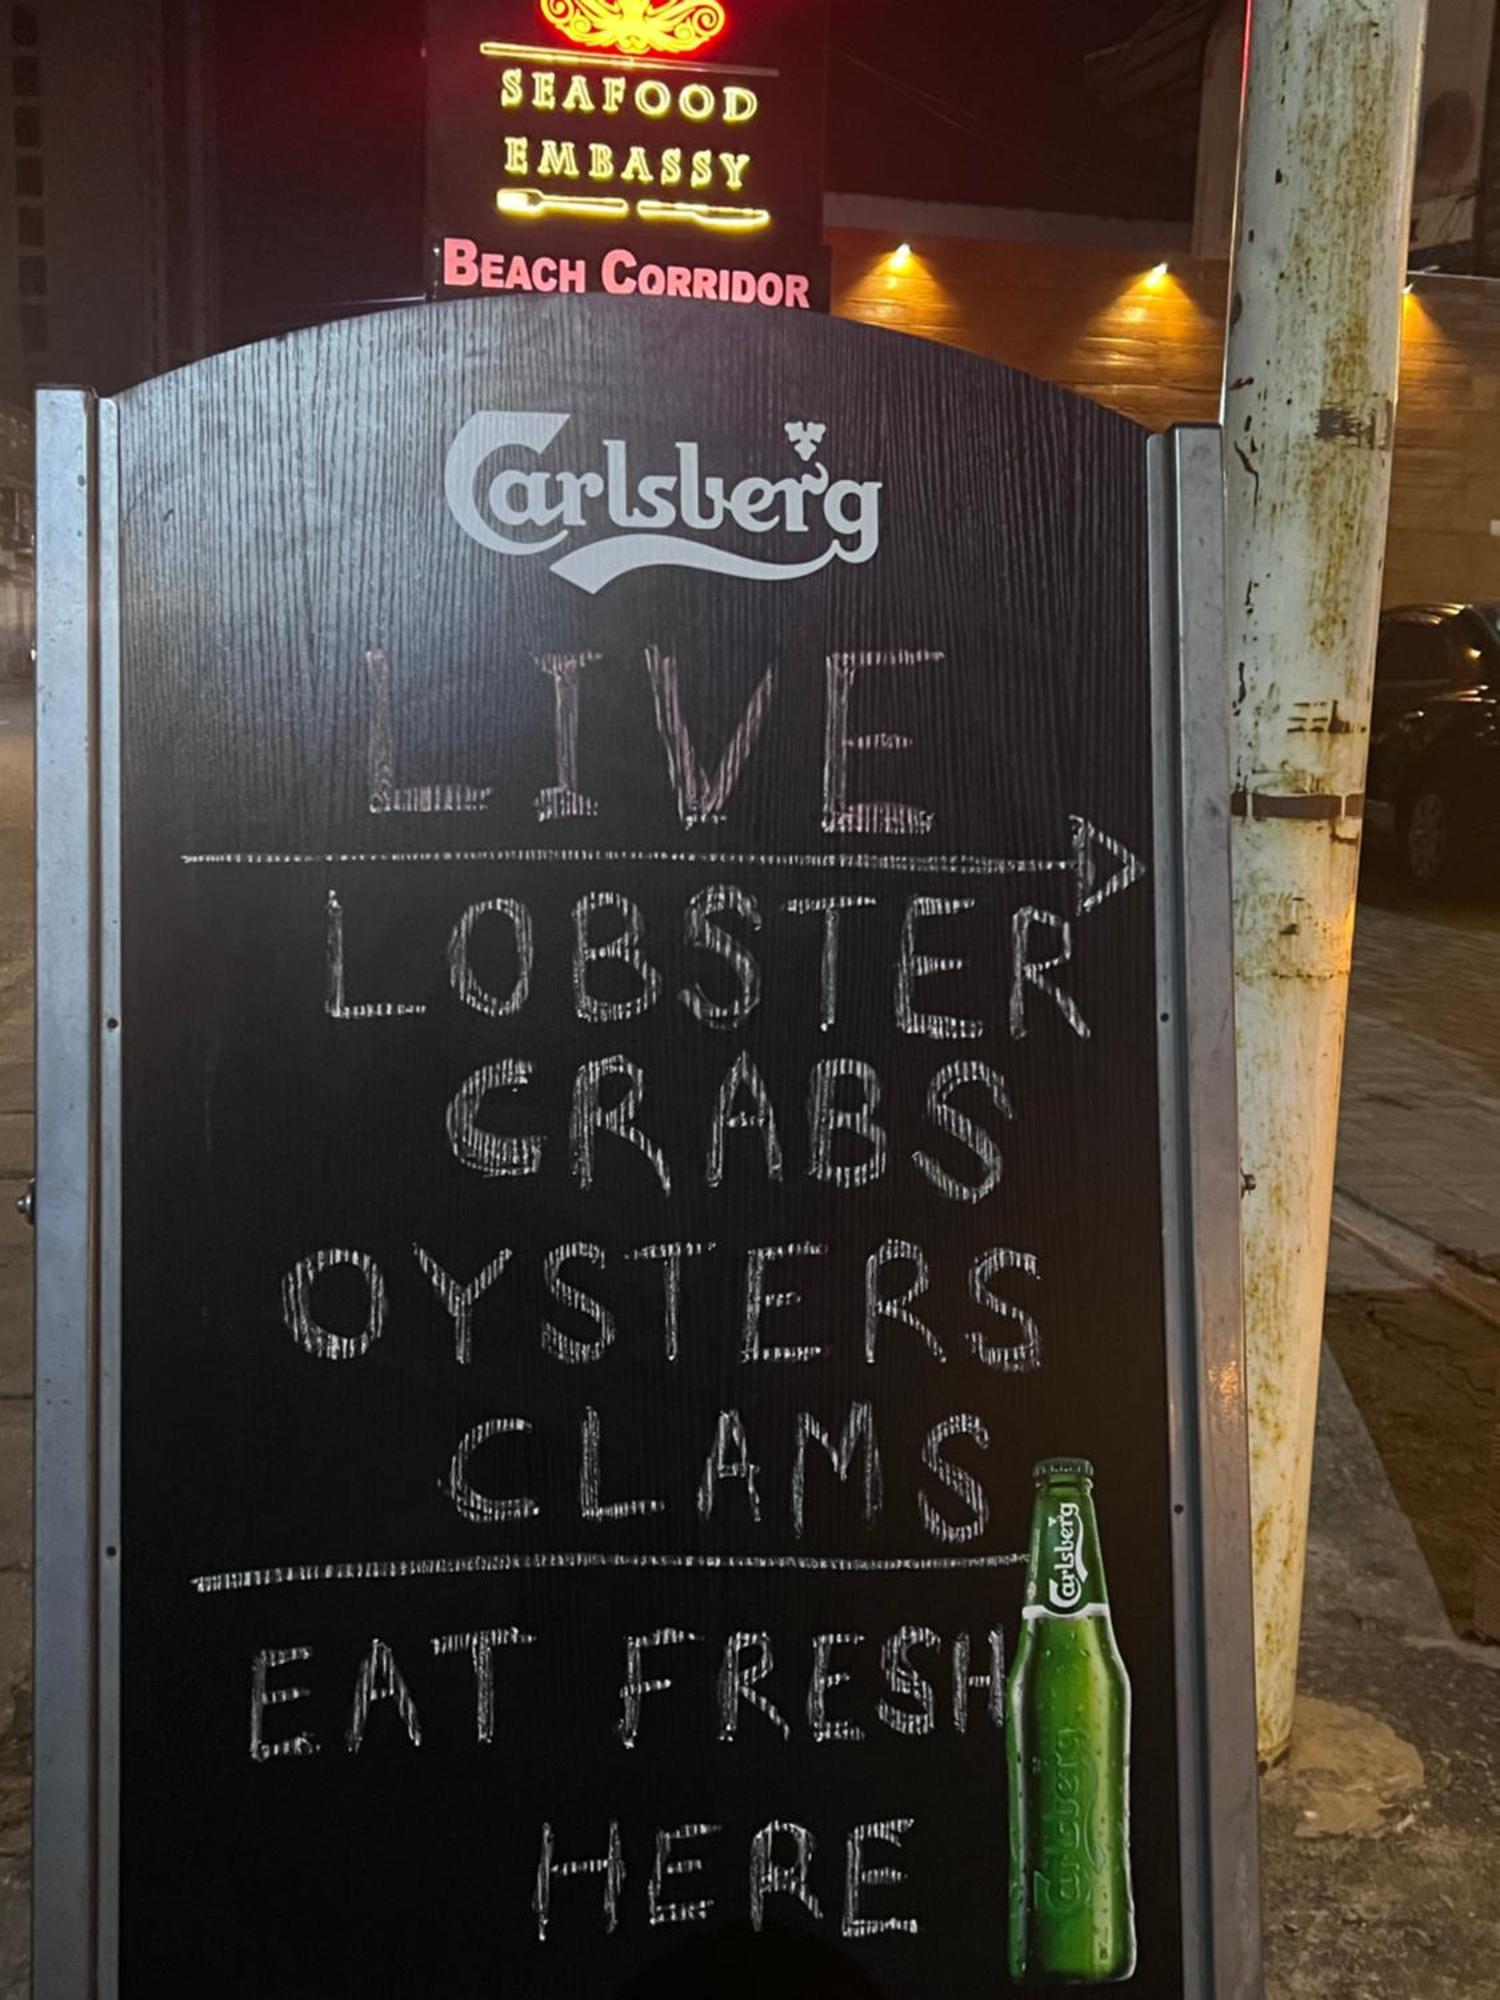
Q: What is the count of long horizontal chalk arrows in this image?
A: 1